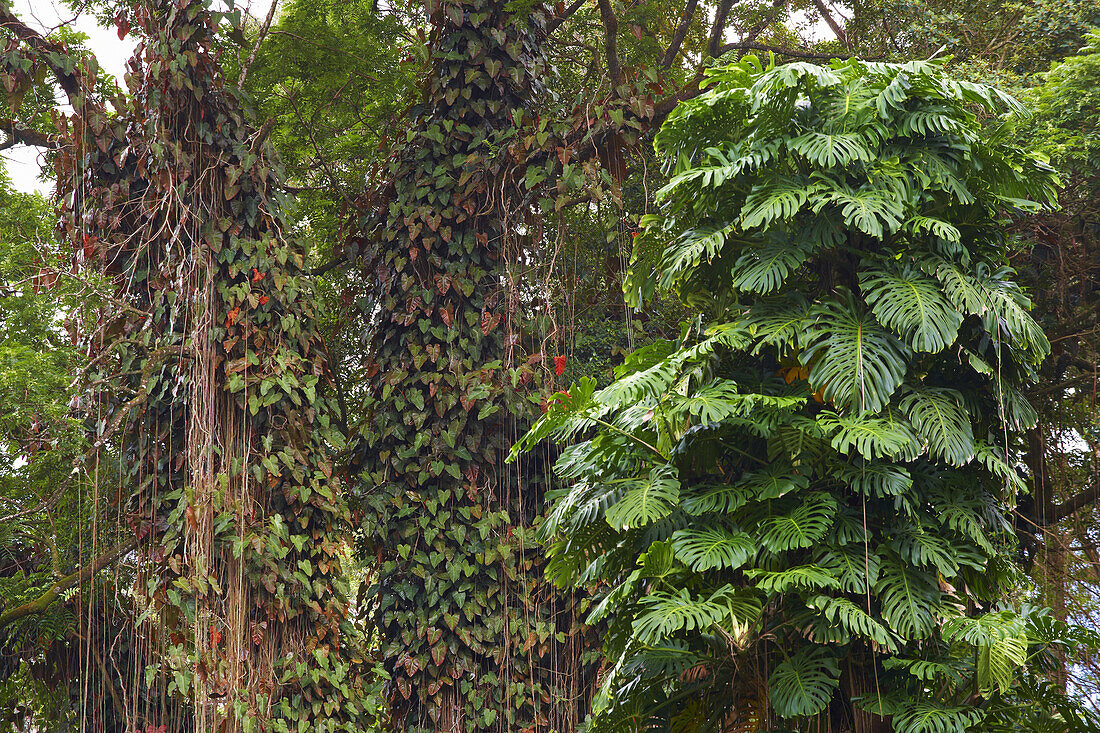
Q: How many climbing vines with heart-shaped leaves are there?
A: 2